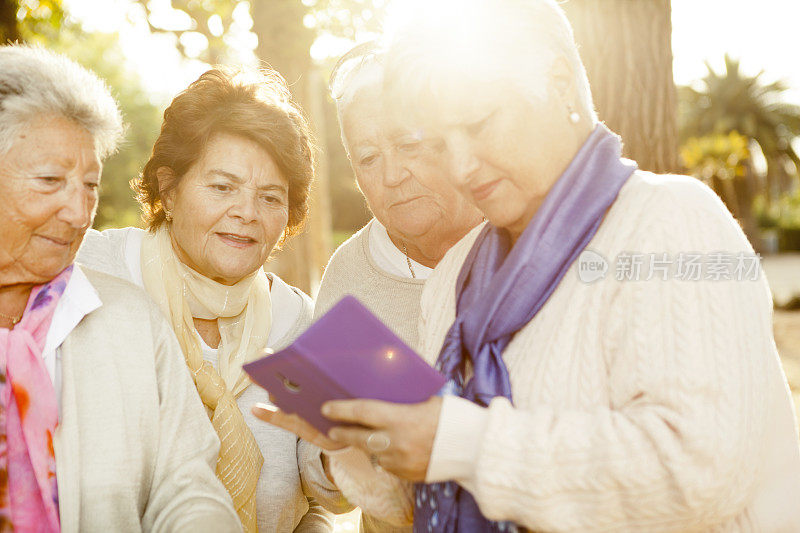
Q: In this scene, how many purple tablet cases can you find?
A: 1